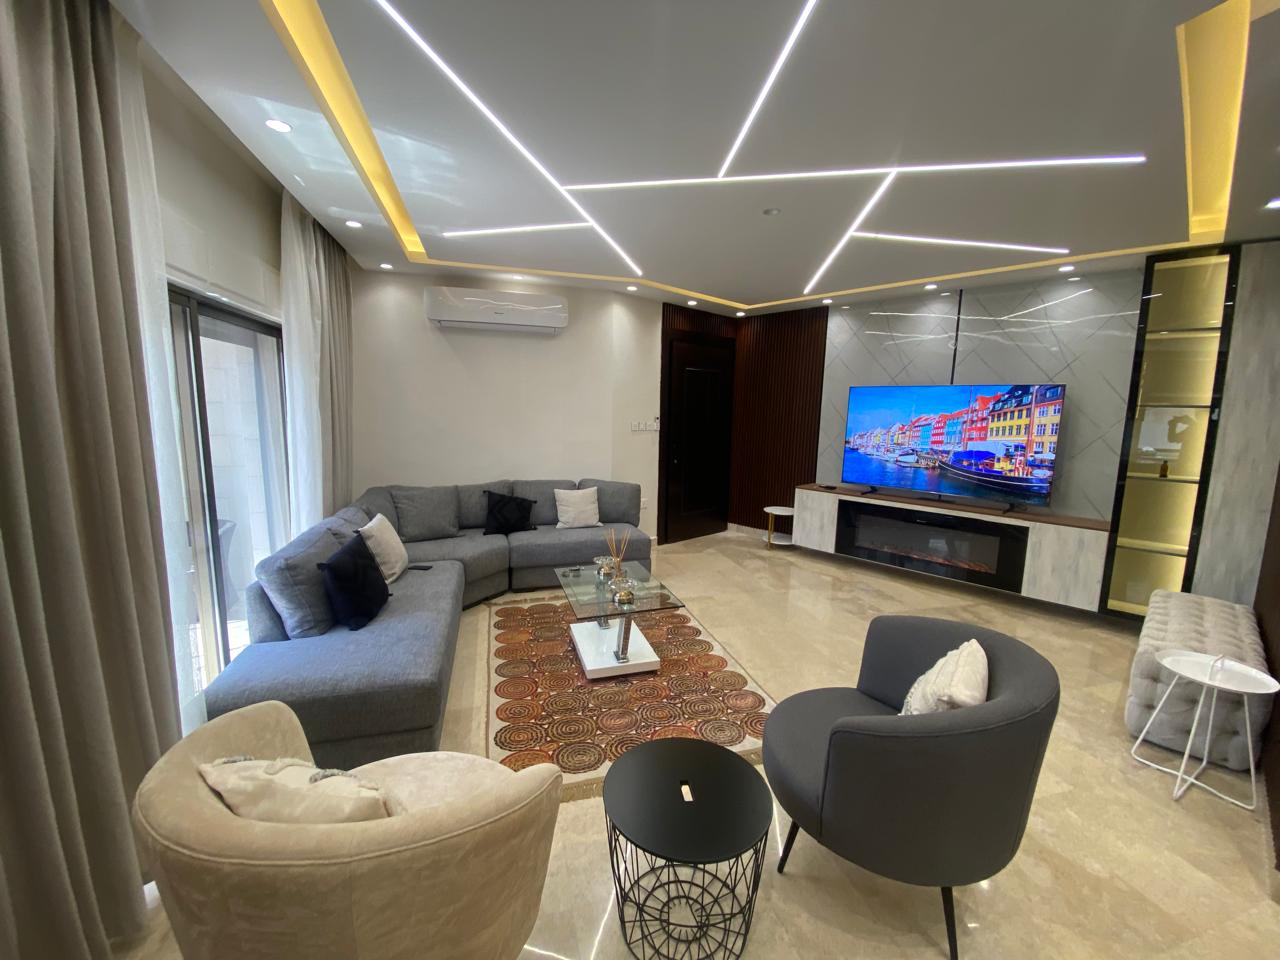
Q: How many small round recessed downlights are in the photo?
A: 11